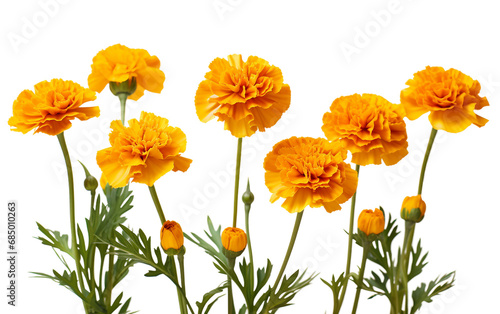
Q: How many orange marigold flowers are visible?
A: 7